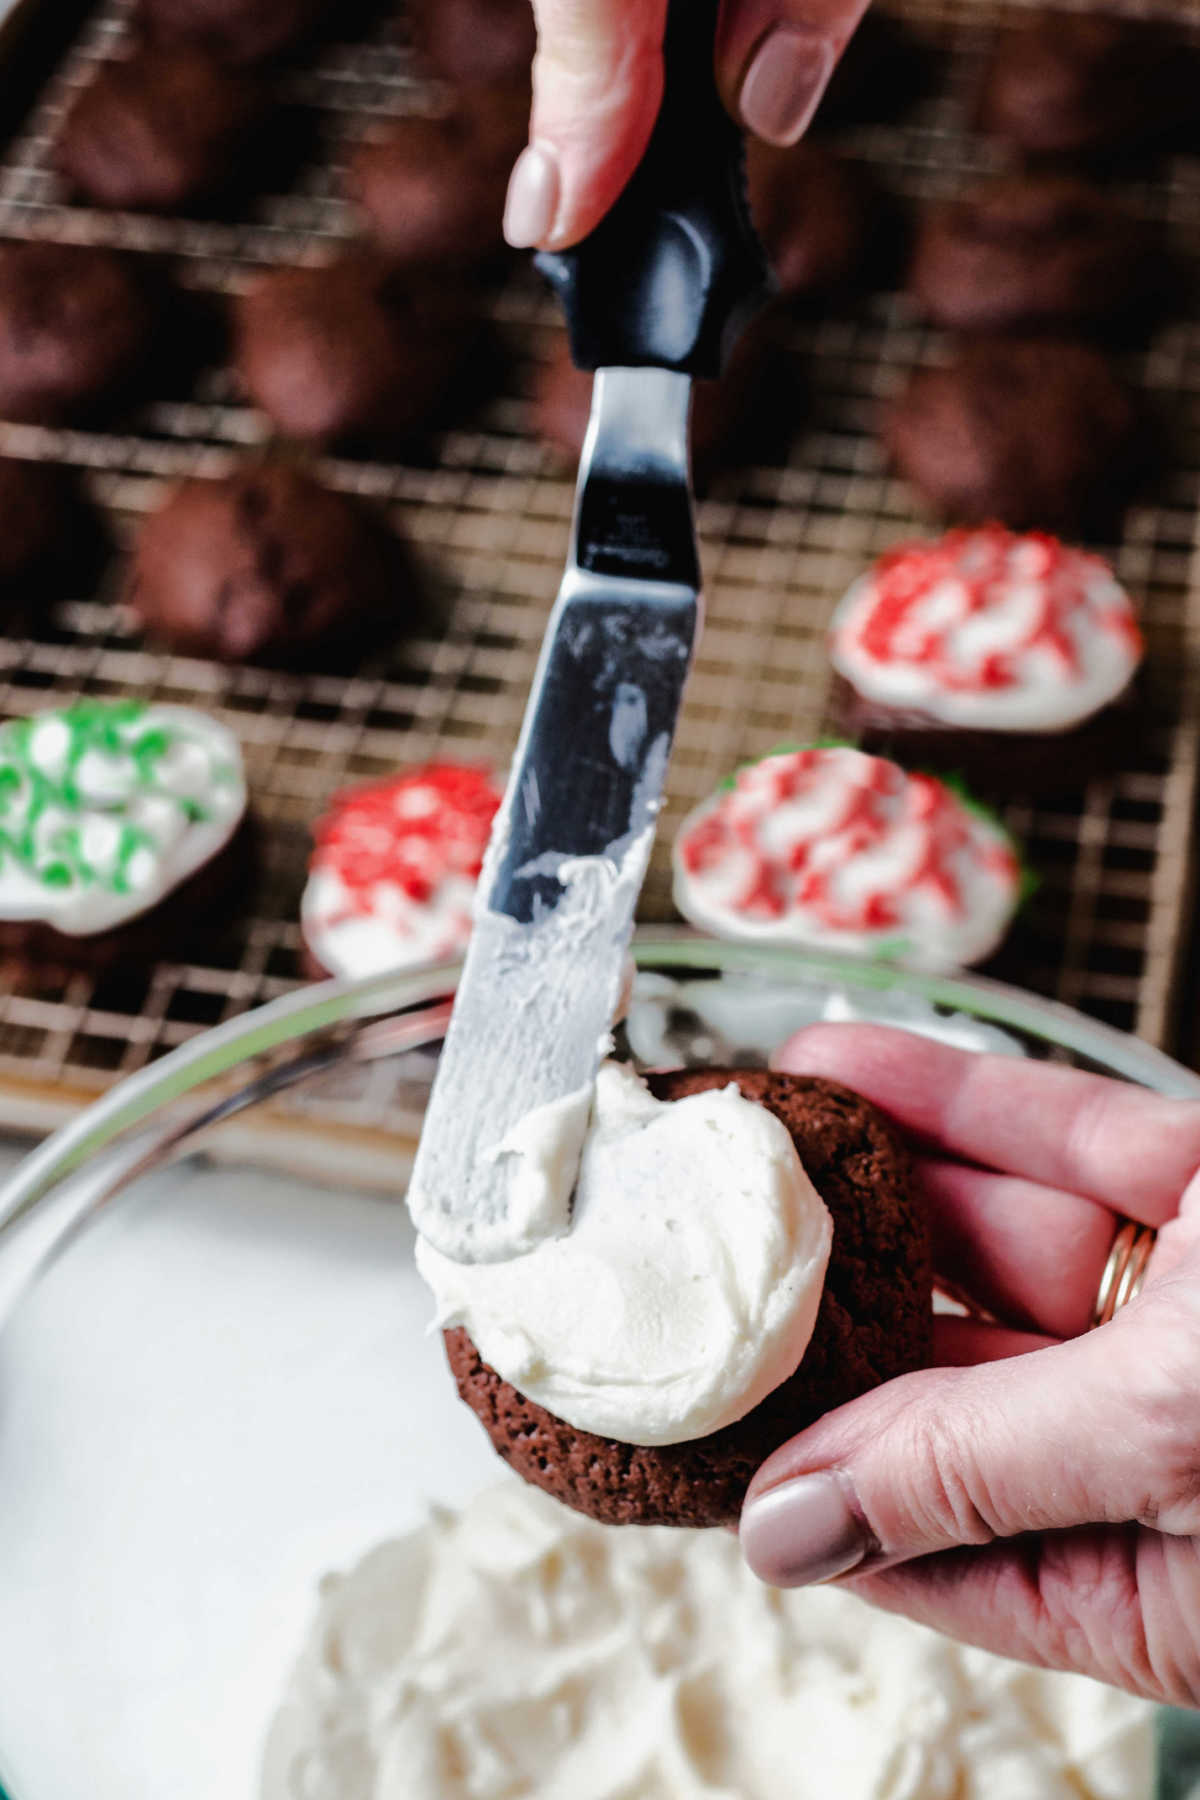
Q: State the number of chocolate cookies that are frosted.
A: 5